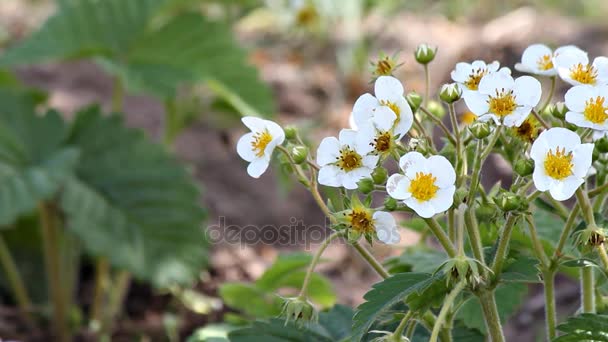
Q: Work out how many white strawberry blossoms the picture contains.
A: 12